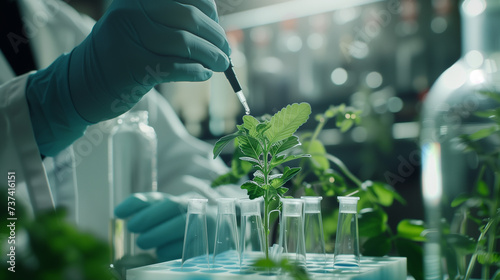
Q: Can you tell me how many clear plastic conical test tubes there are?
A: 6